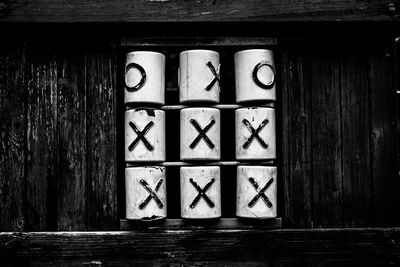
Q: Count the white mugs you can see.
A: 9